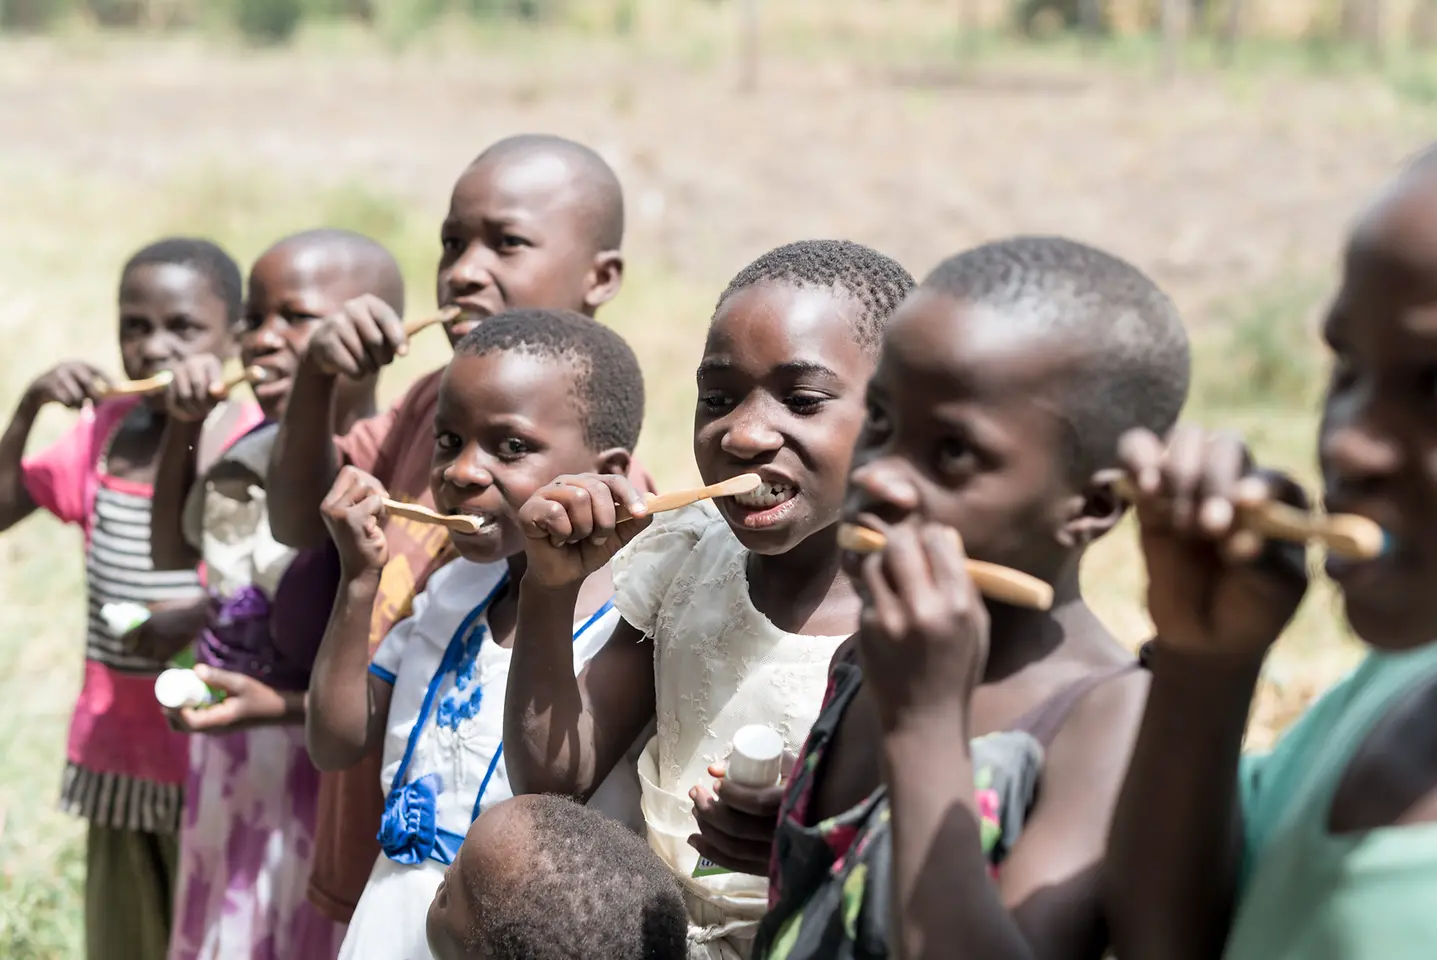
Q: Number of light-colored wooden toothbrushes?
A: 7